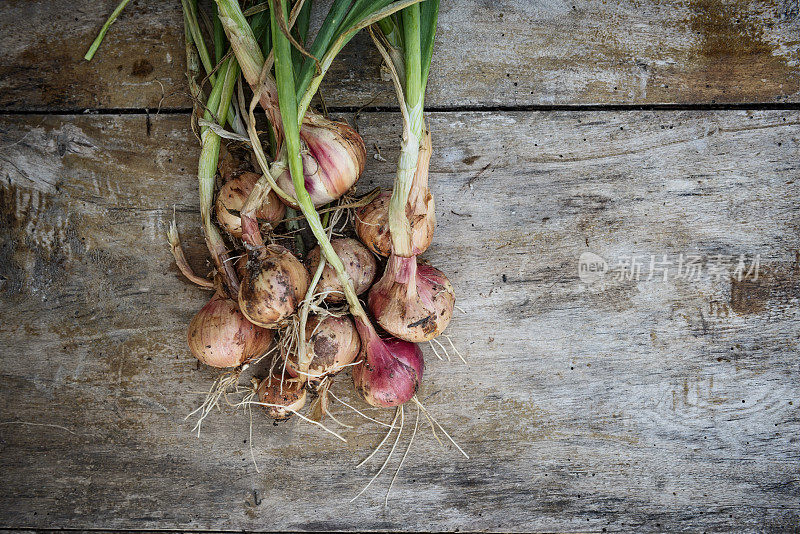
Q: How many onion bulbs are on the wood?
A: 10